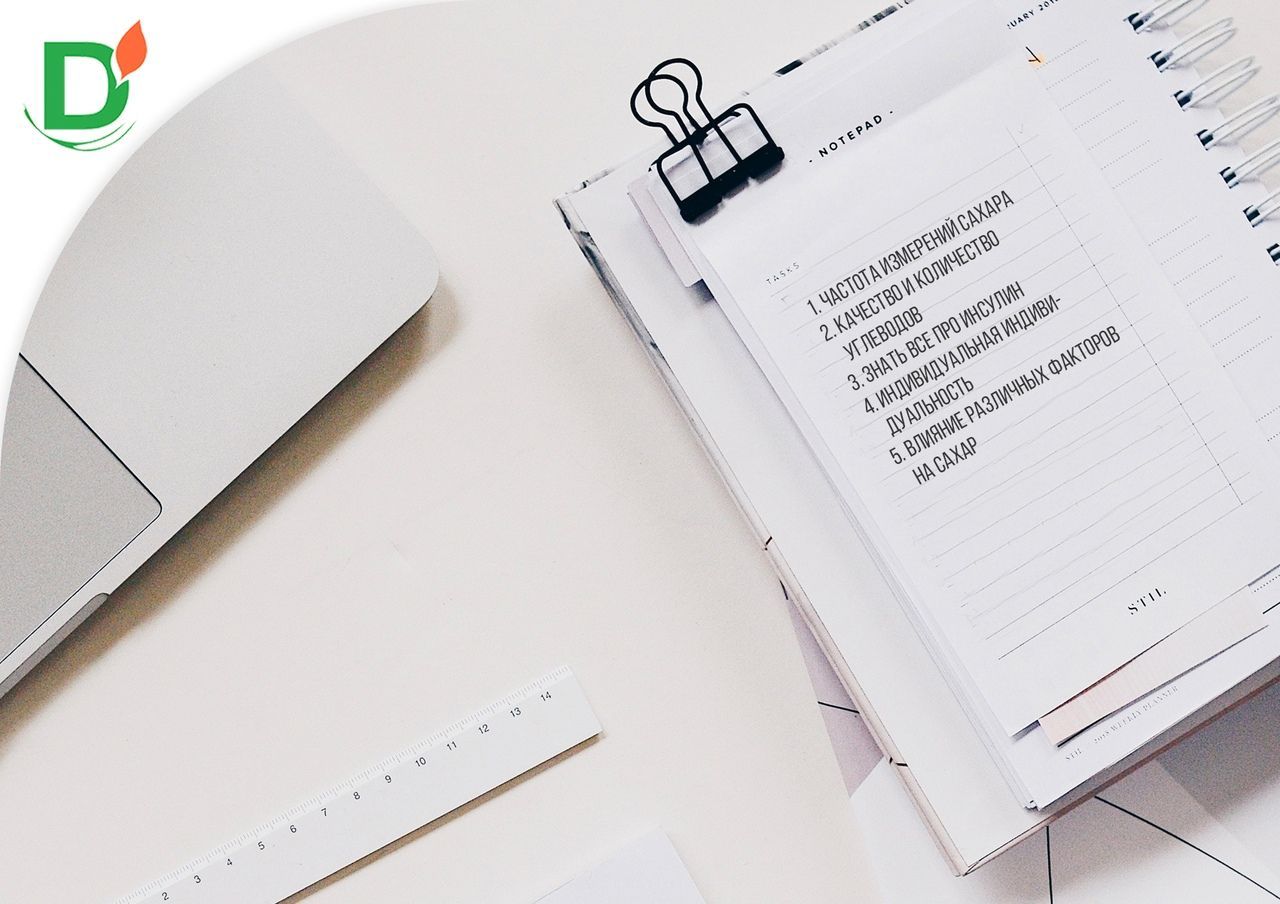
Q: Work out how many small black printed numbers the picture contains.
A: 13